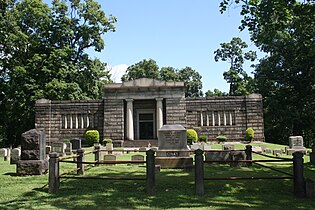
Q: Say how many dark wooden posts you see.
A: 7